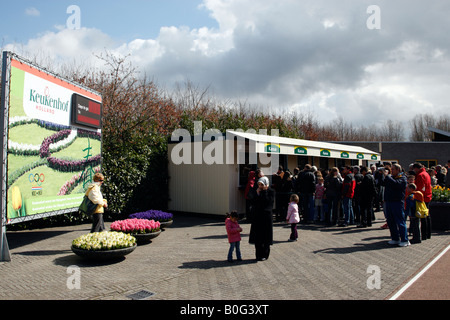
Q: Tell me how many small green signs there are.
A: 6